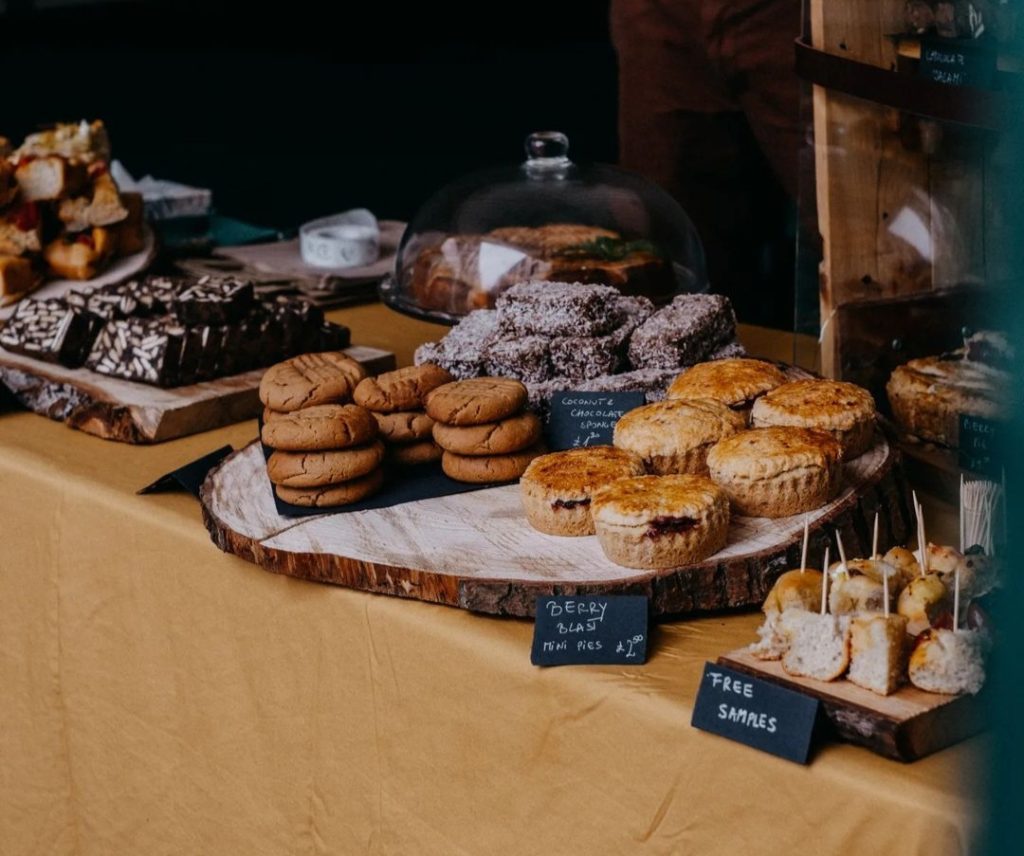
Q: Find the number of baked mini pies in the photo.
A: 6